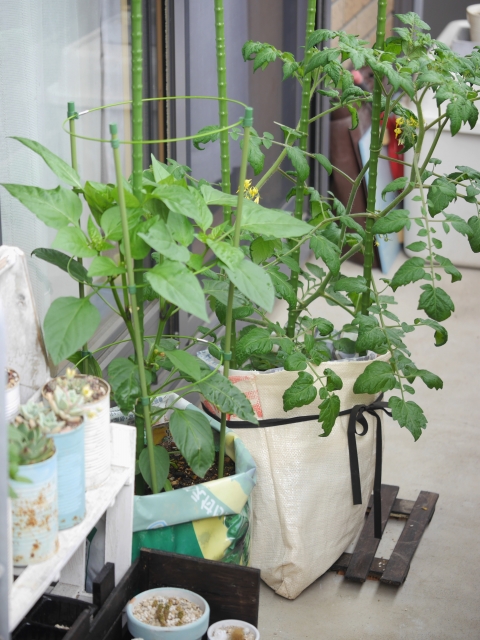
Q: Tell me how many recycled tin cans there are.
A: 4